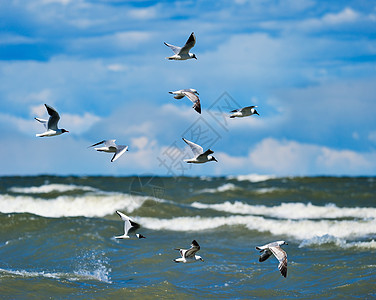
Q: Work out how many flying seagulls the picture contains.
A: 9